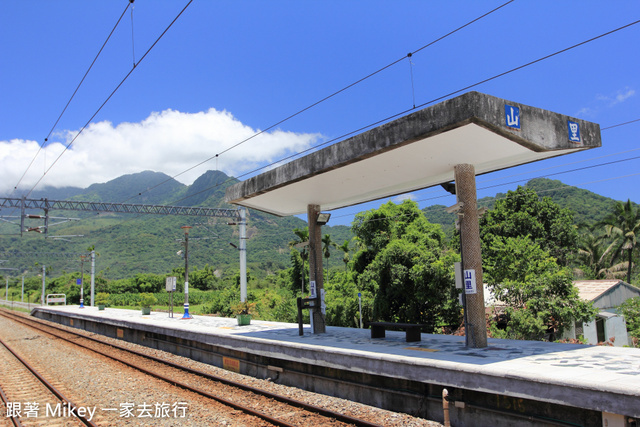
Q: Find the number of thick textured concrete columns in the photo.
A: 2